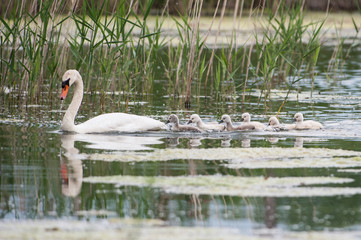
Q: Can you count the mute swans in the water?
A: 7